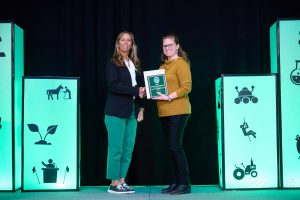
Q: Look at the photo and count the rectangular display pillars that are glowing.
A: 4